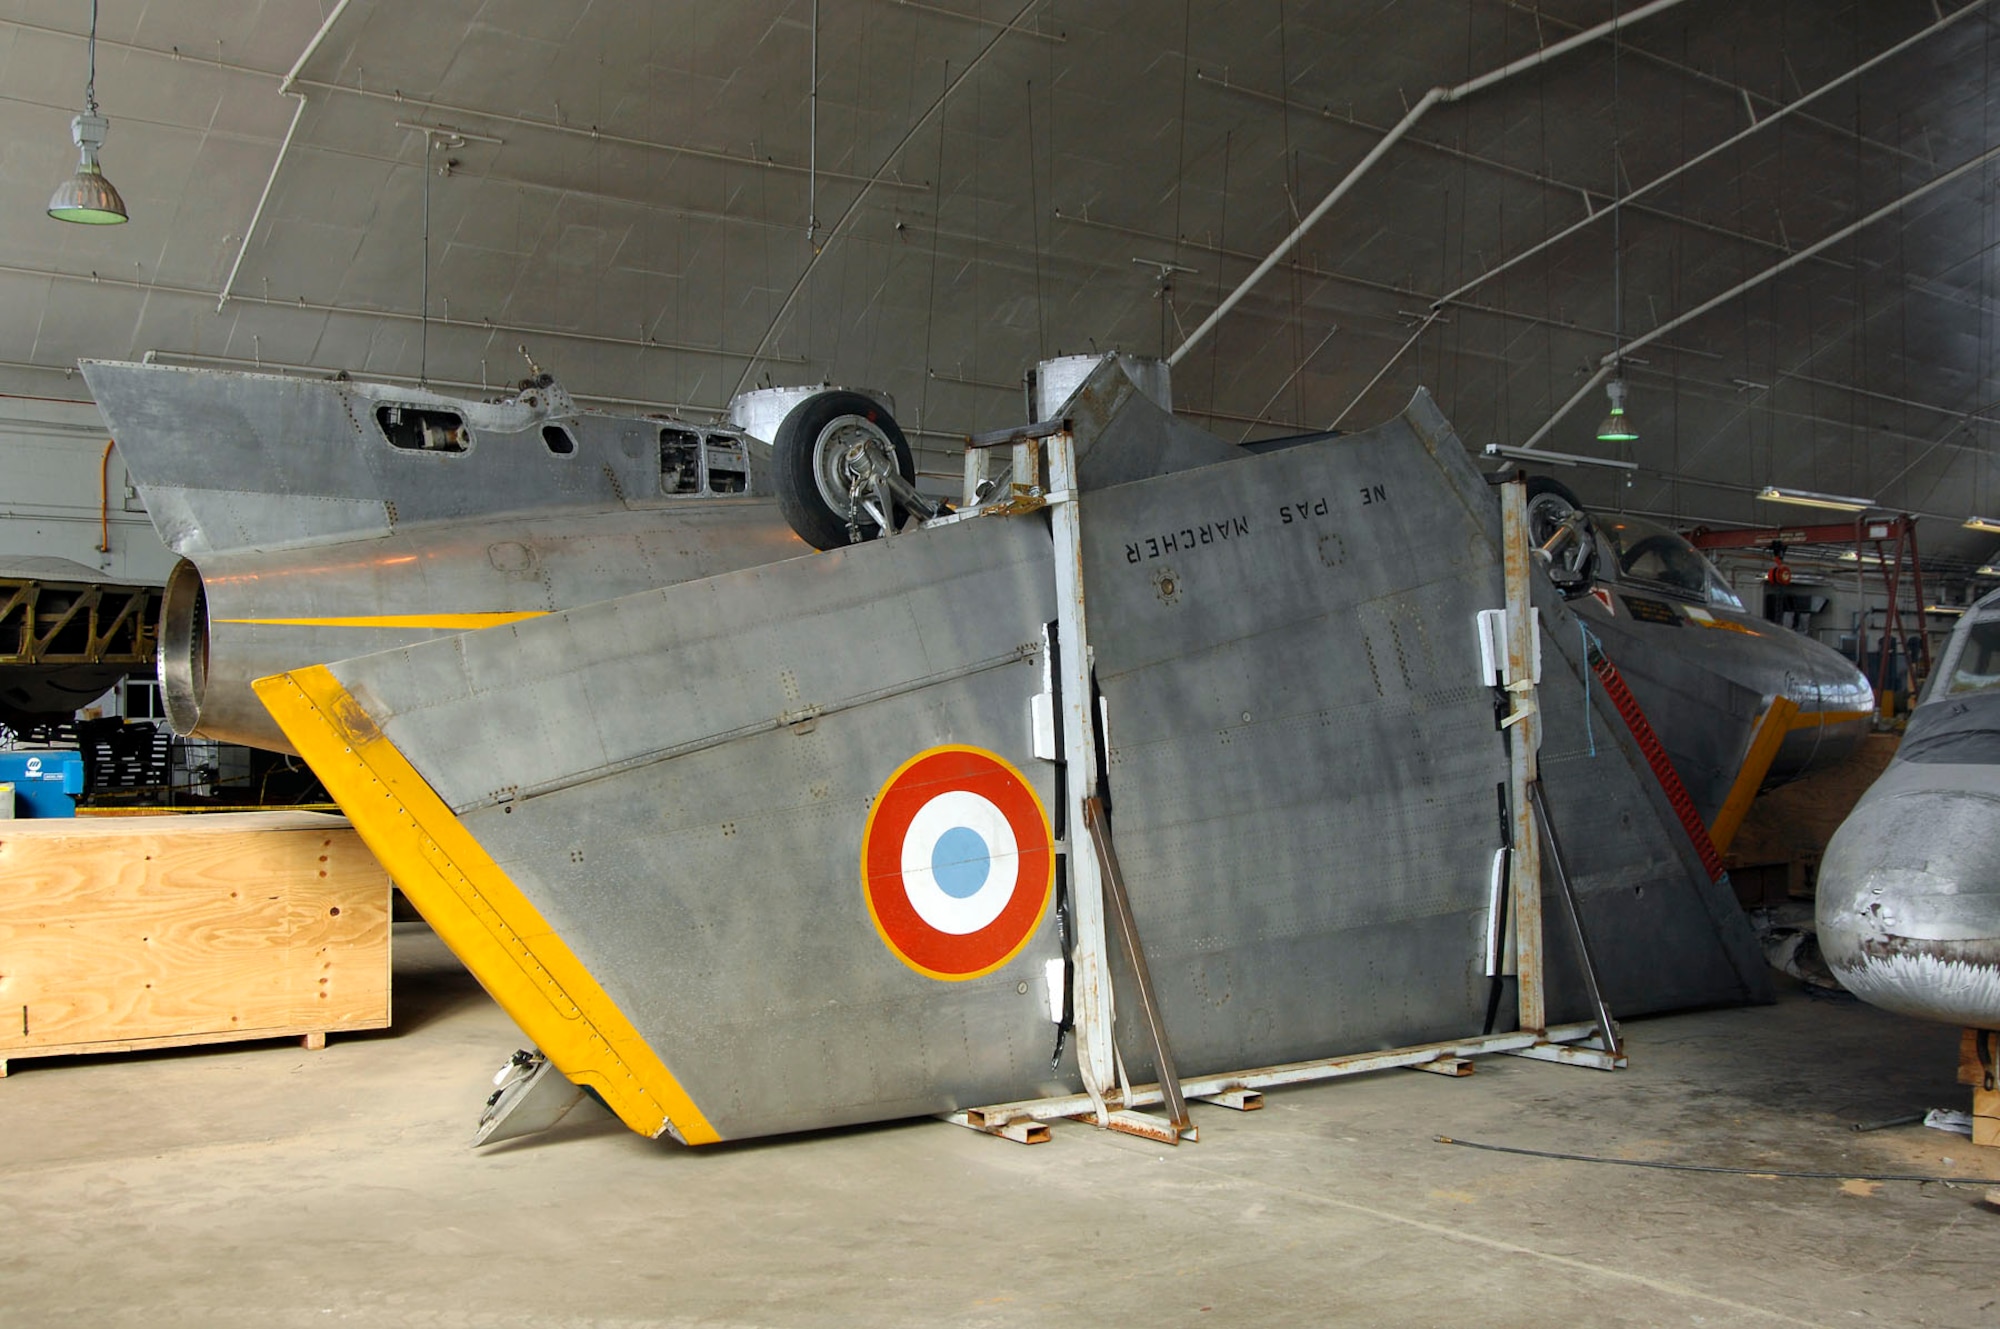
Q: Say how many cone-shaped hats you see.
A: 0